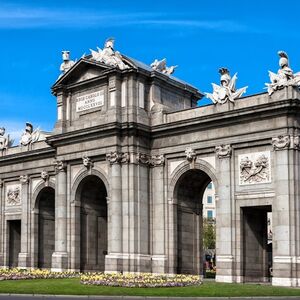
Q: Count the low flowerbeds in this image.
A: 2